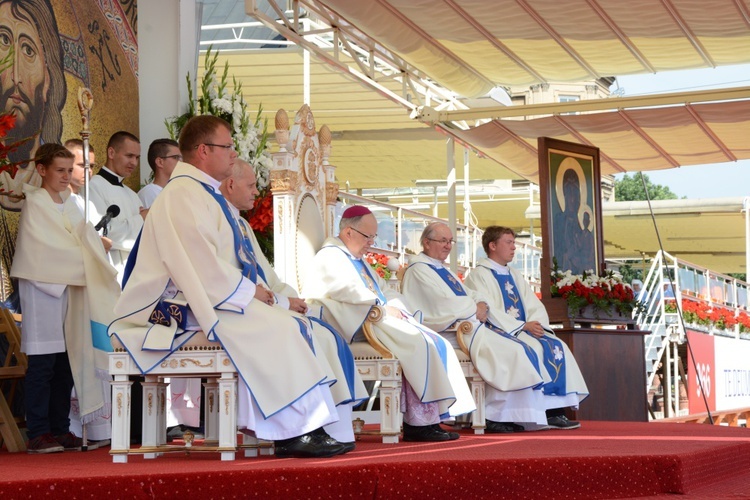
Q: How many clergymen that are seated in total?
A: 5